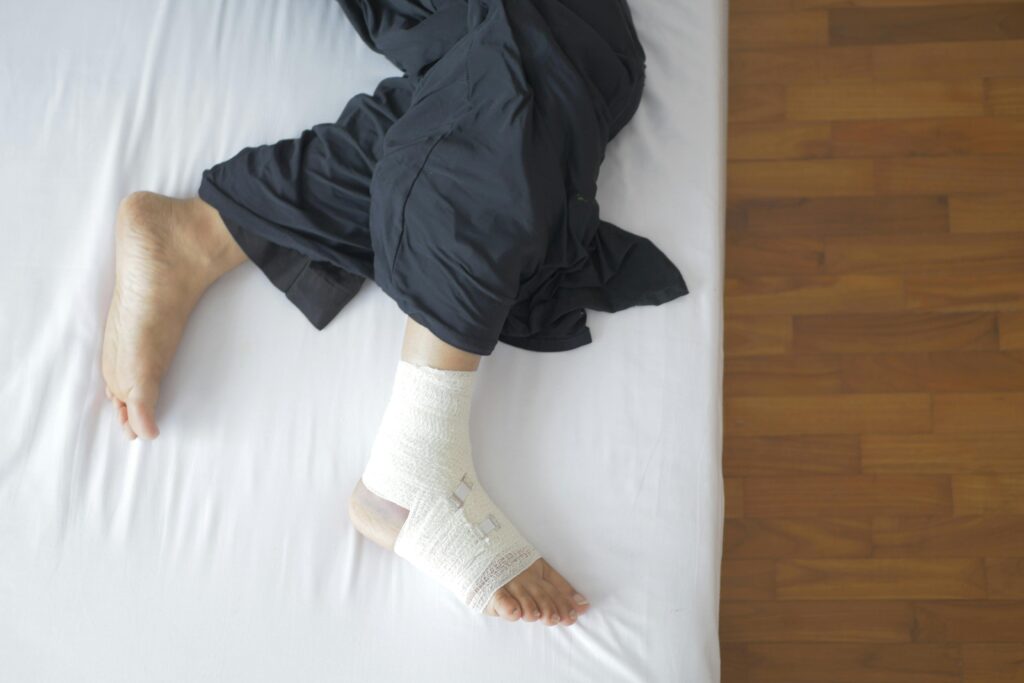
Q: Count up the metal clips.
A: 2